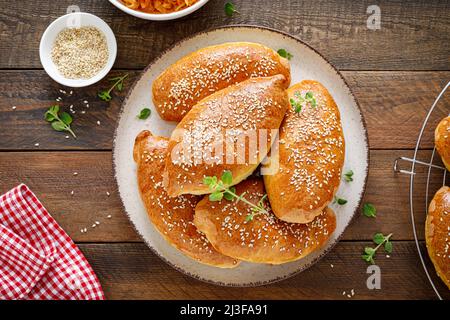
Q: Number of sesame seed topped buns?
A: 7